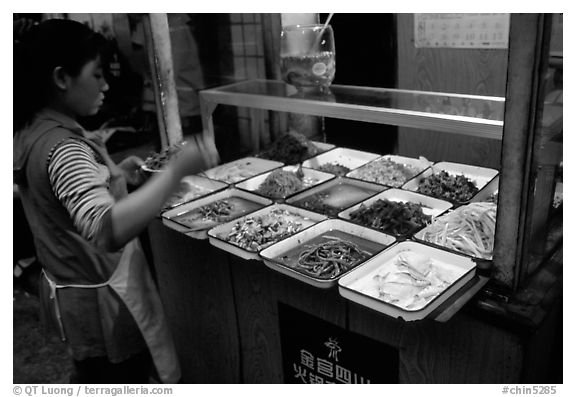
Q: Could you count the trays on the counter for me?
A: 15